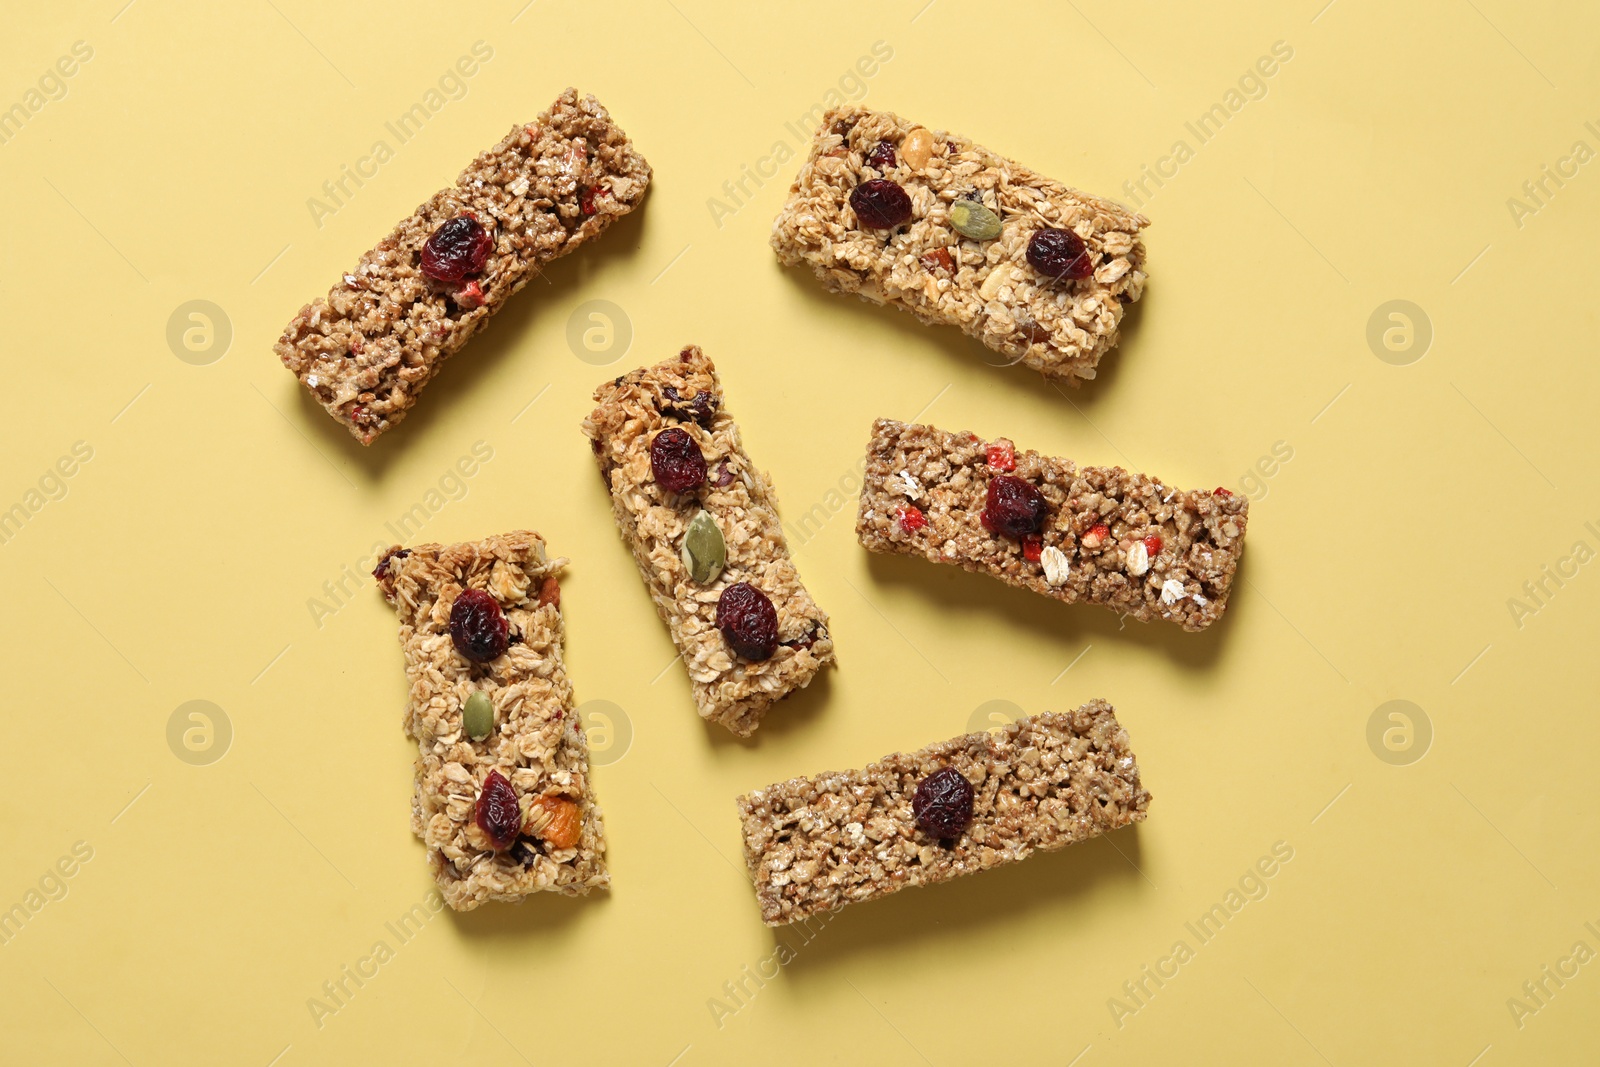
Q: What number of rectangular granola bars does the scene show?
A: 6